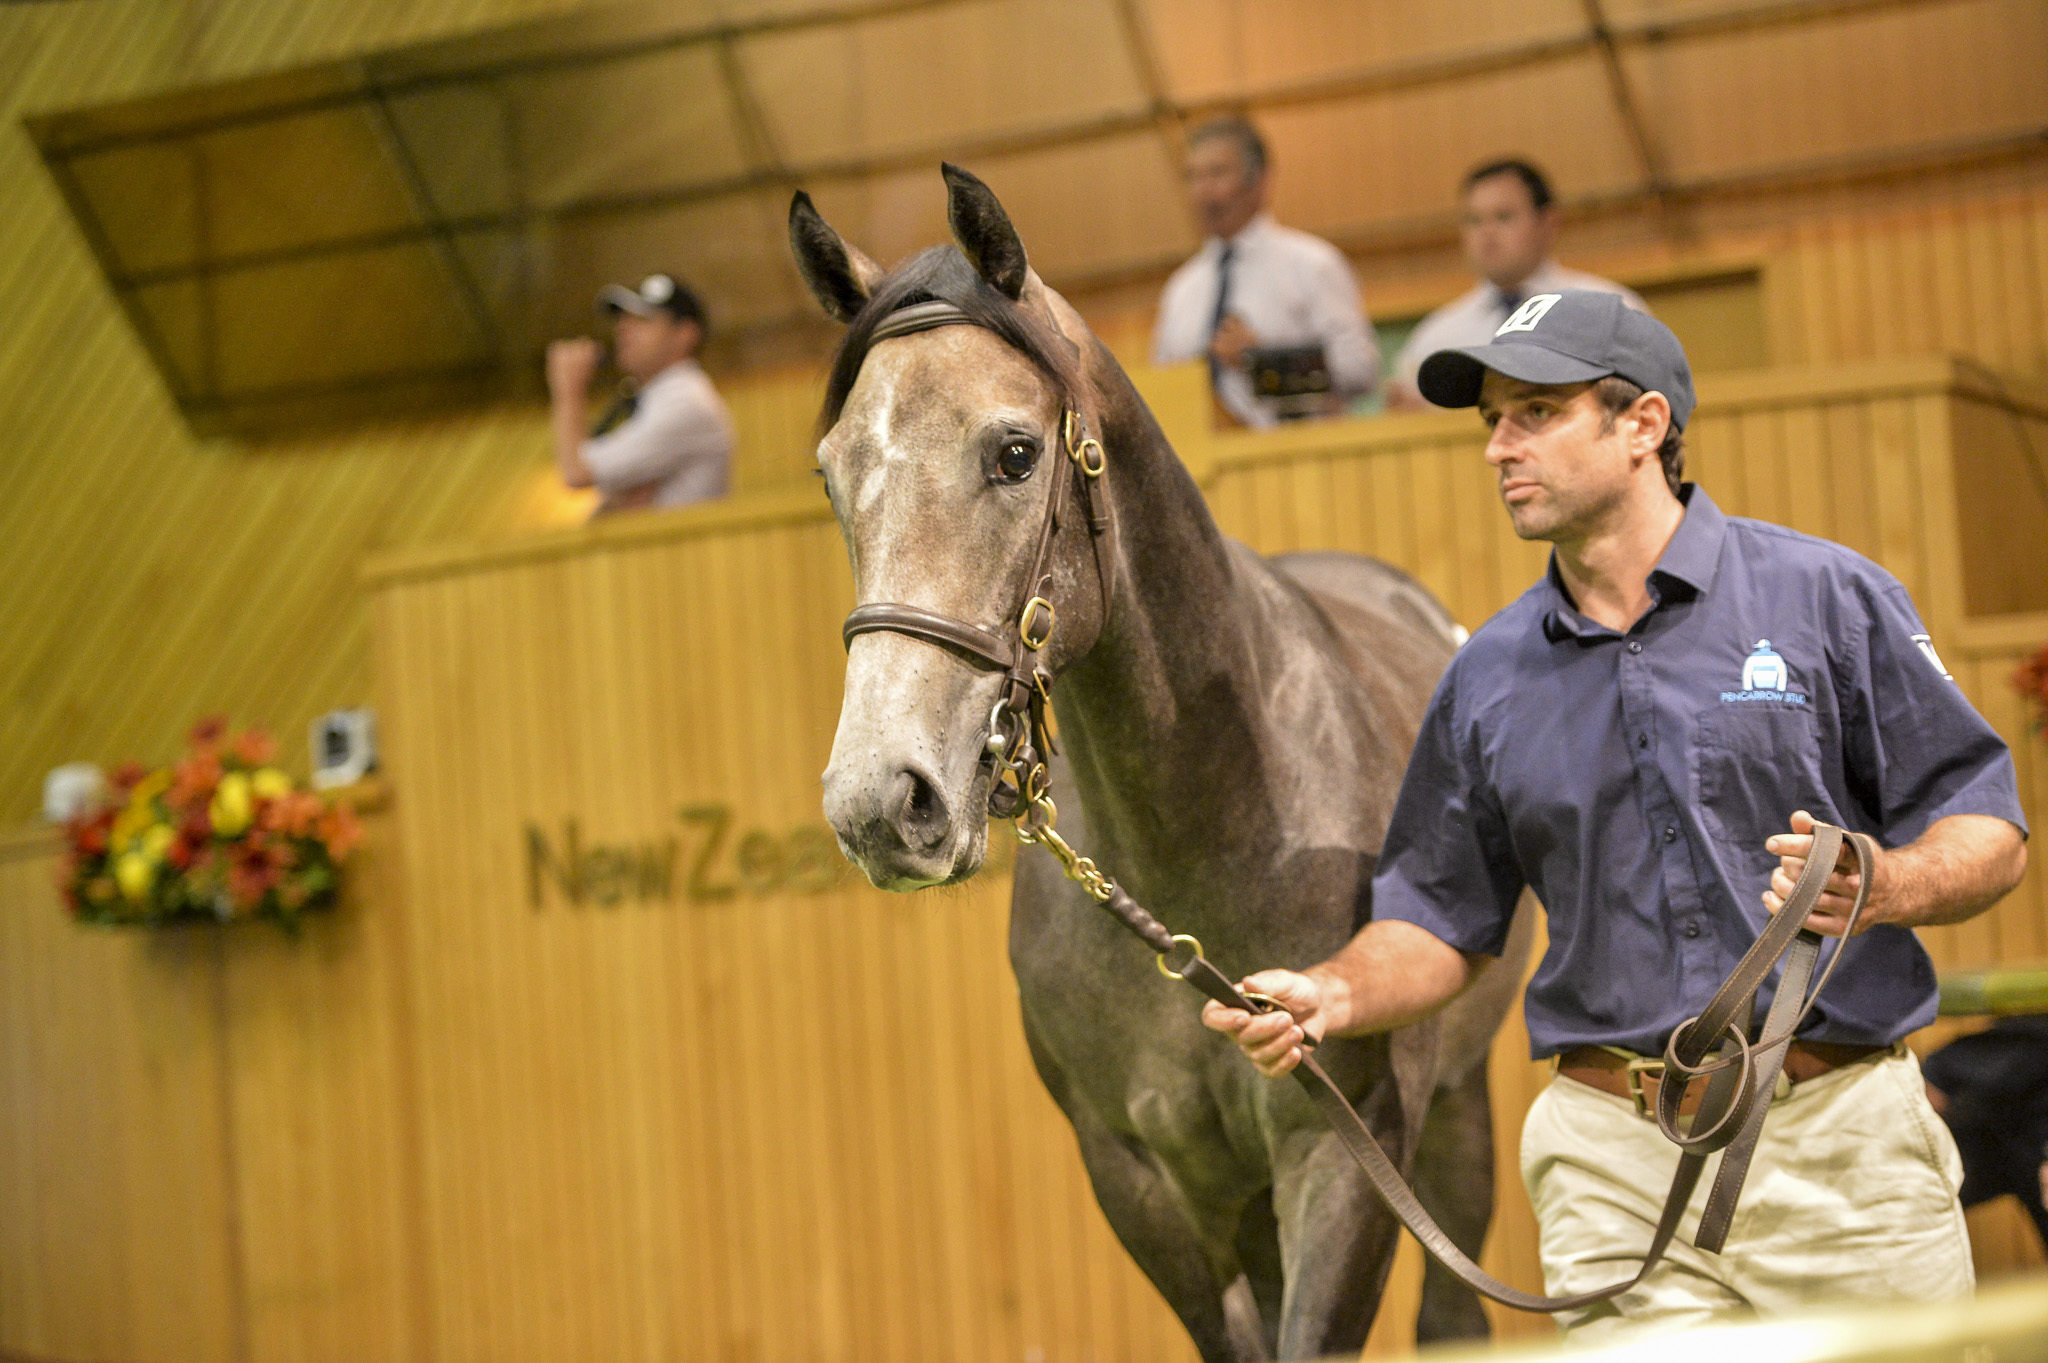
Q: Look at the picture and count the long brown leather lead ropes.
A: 1